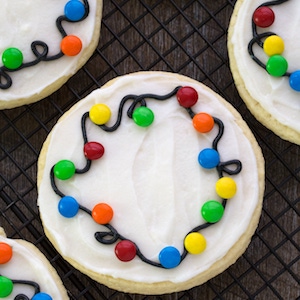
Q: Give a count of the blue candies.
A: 6